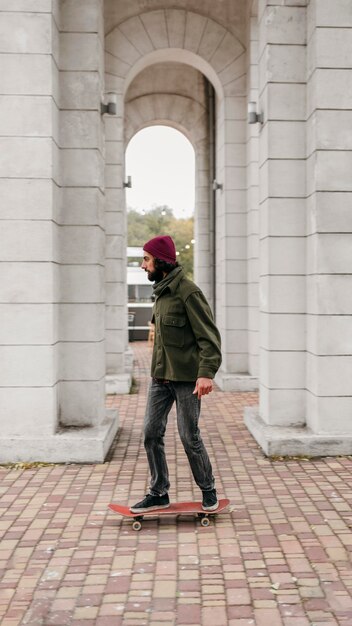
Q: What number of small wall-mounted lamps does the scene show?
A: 4